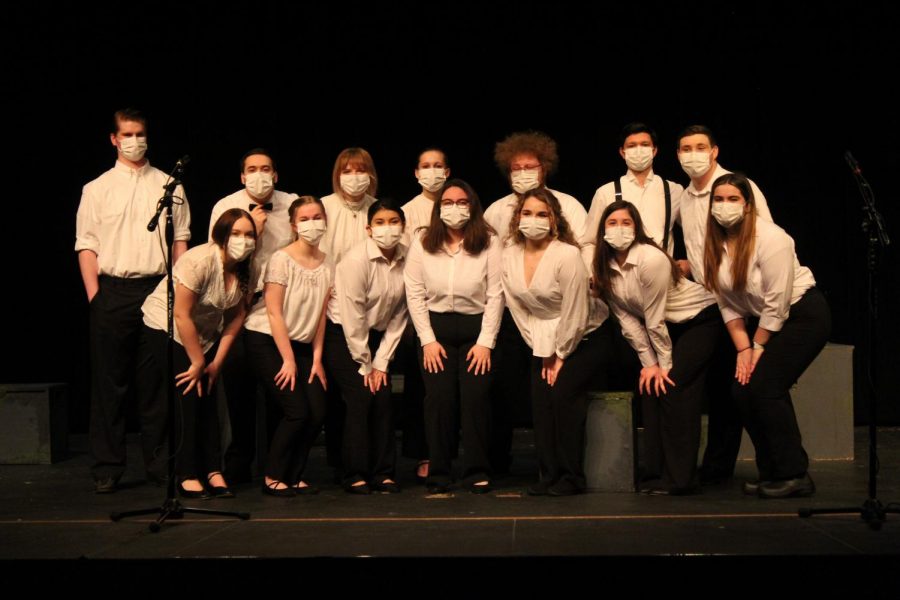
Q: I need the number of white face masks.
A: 14